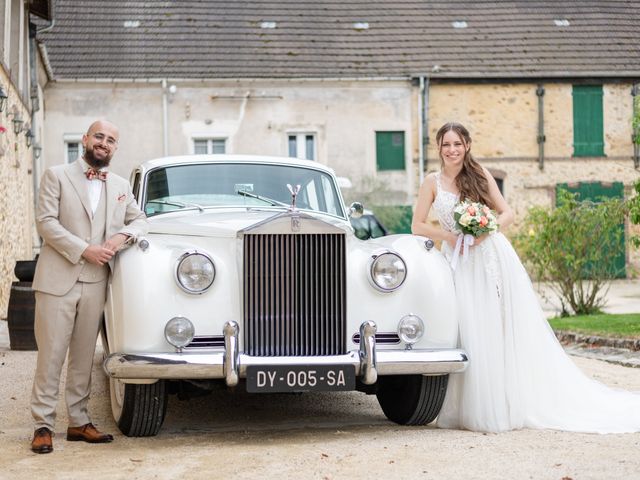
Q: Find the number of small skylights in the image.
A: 5